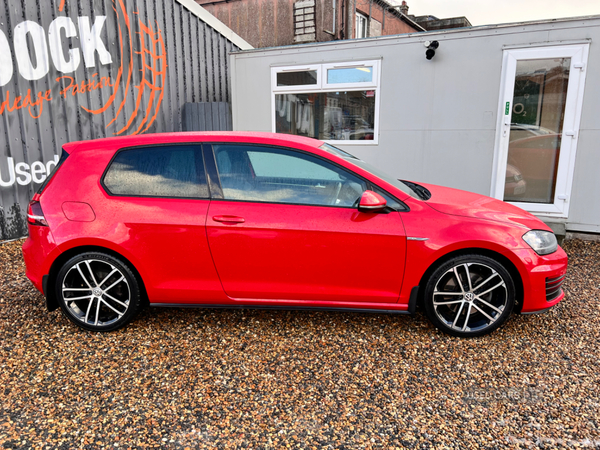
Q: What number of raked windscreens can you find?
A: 1